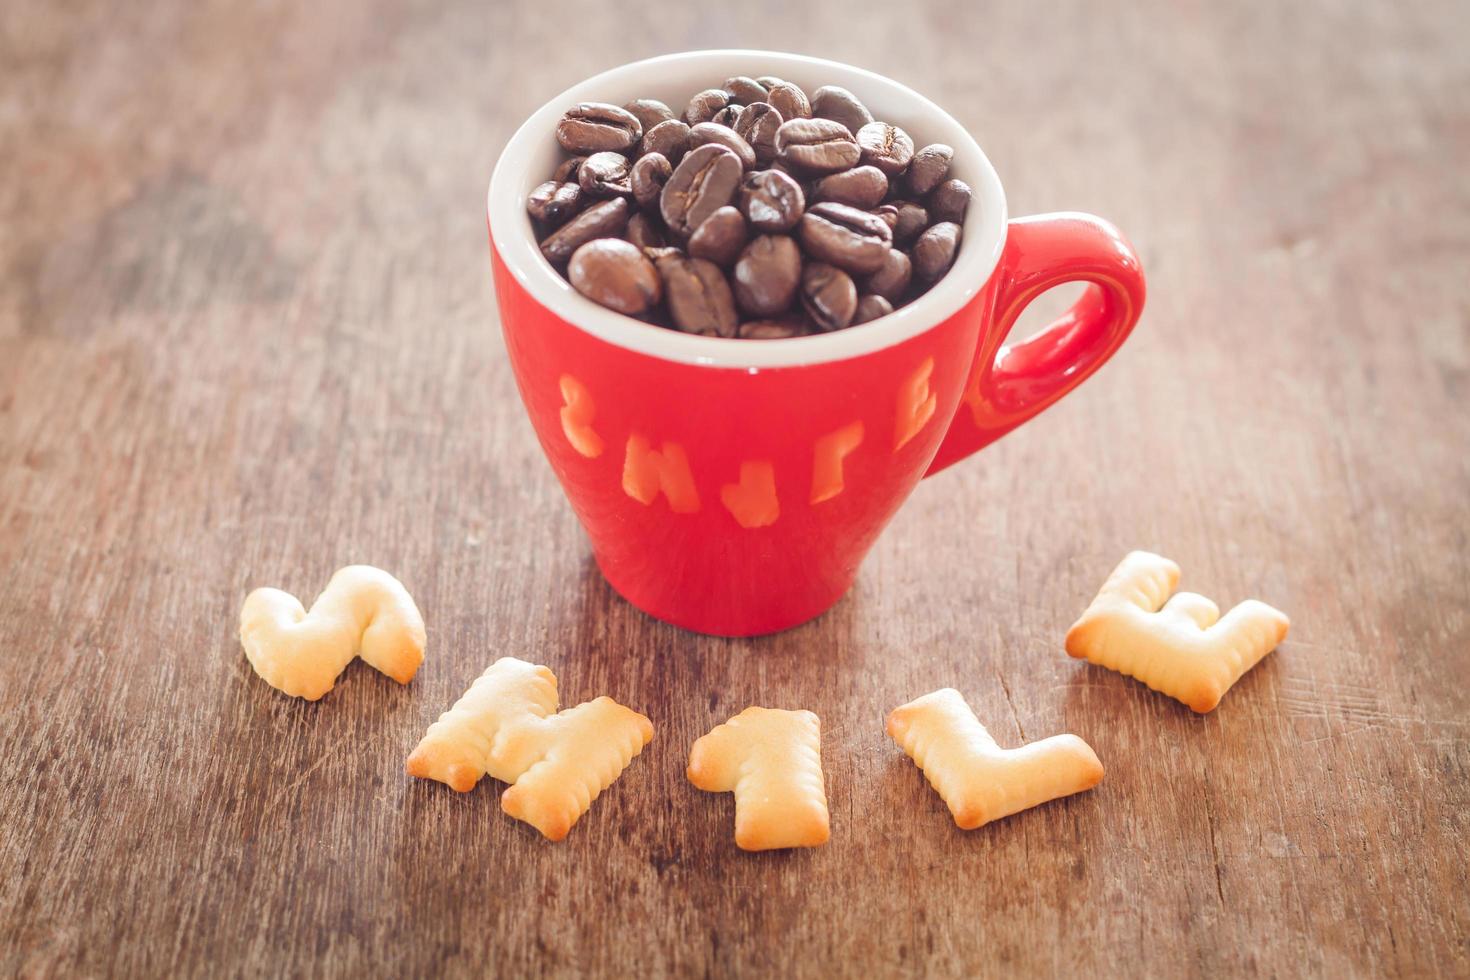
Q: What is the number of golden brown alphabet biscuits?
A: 5